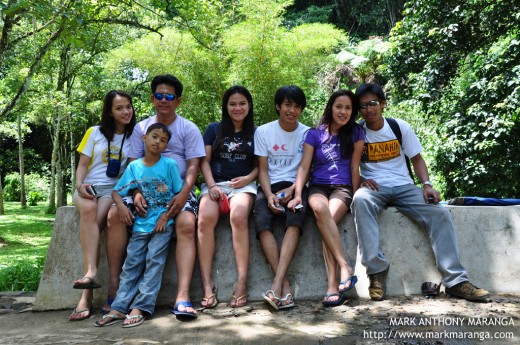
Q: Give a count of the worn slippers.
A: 12